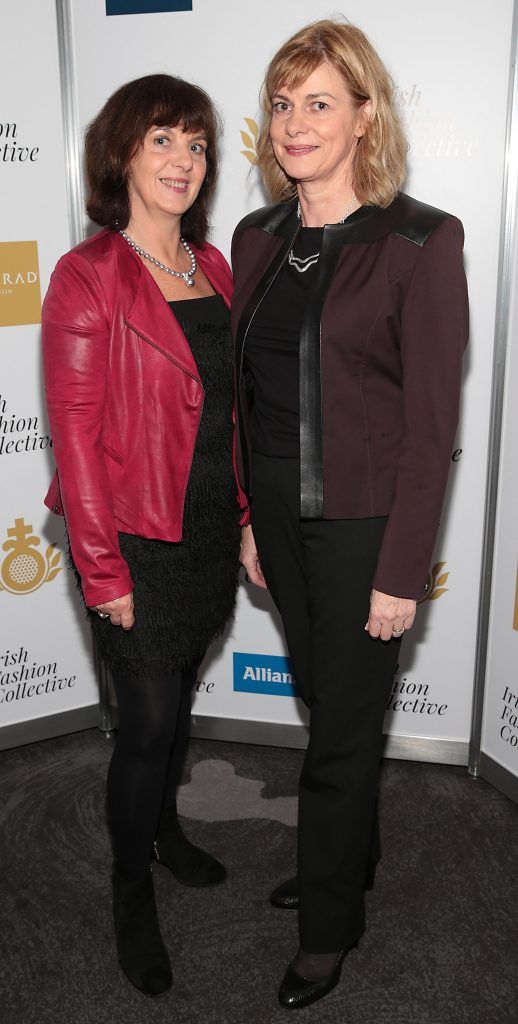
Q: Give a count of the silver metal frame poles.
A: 2